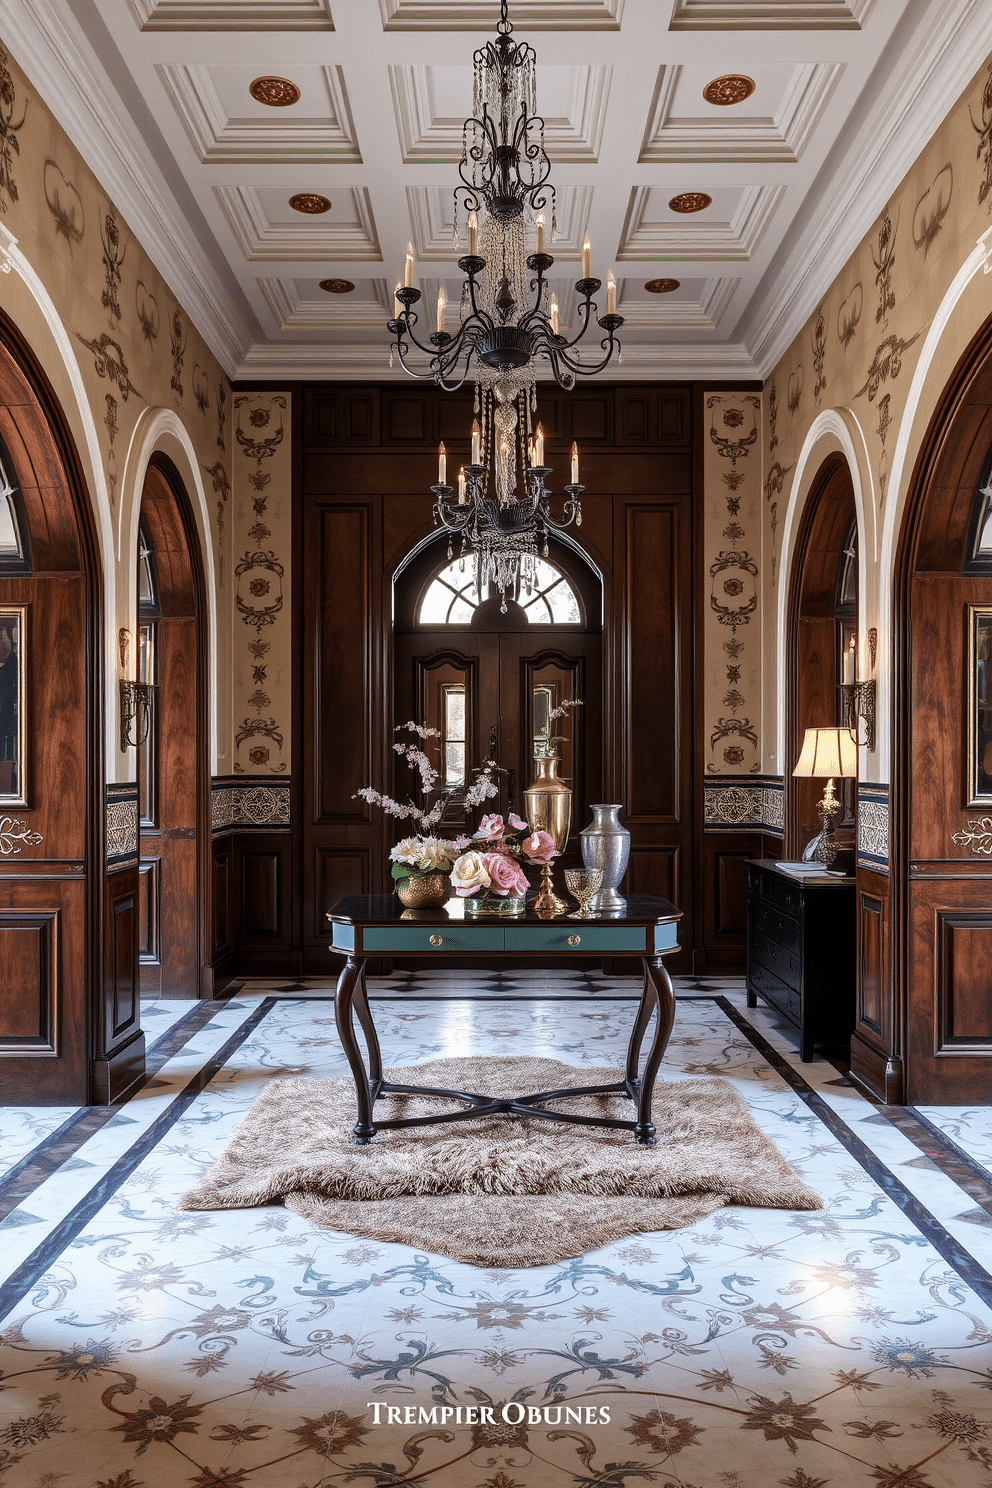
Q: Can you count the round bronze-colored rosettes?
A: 6